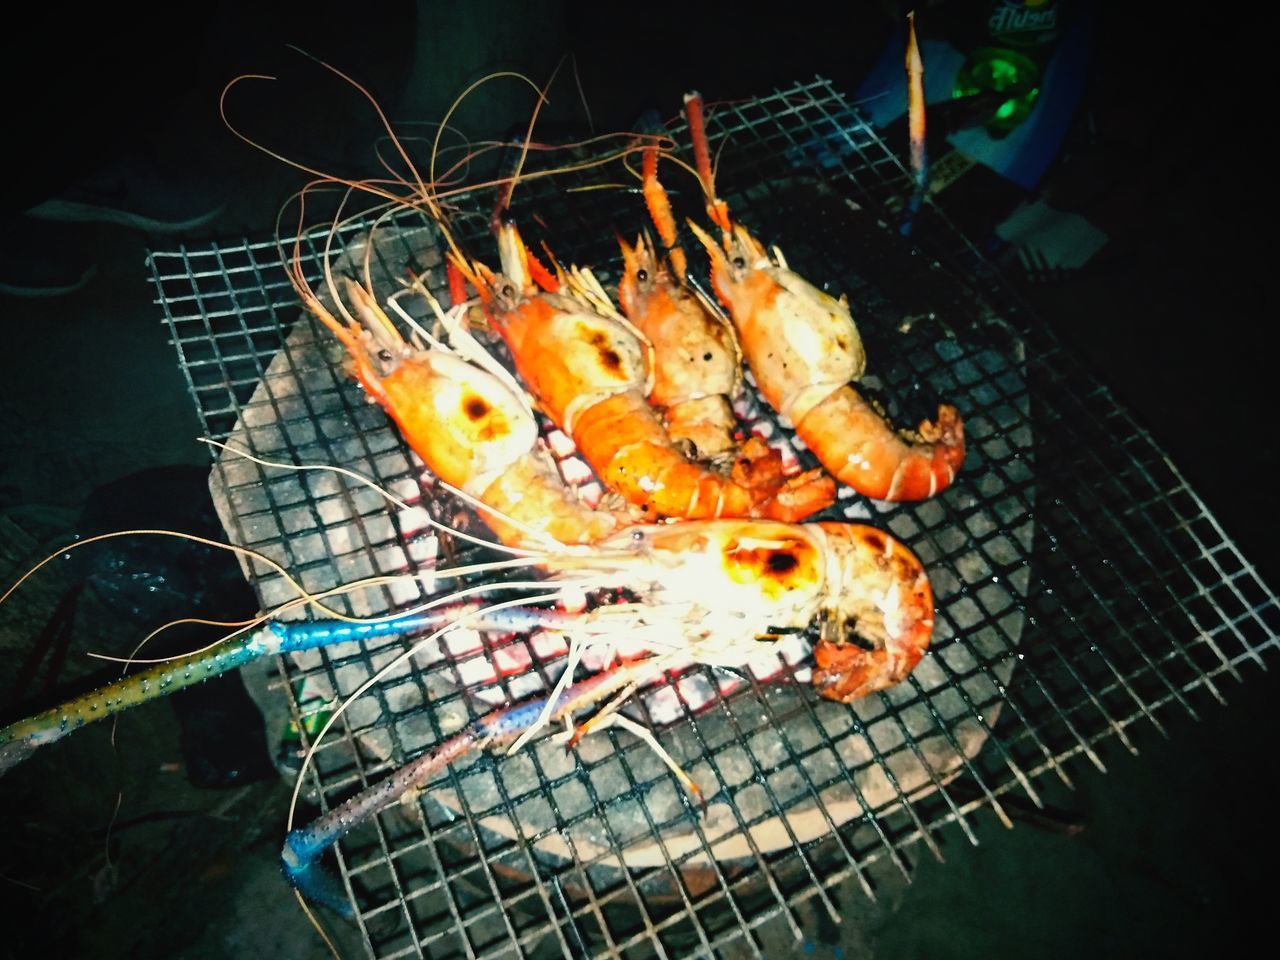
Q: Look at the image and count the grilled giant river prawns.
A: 5